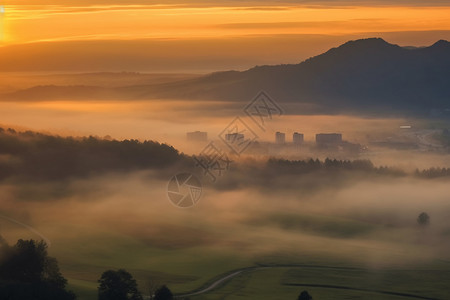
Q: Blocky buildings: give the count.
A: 5